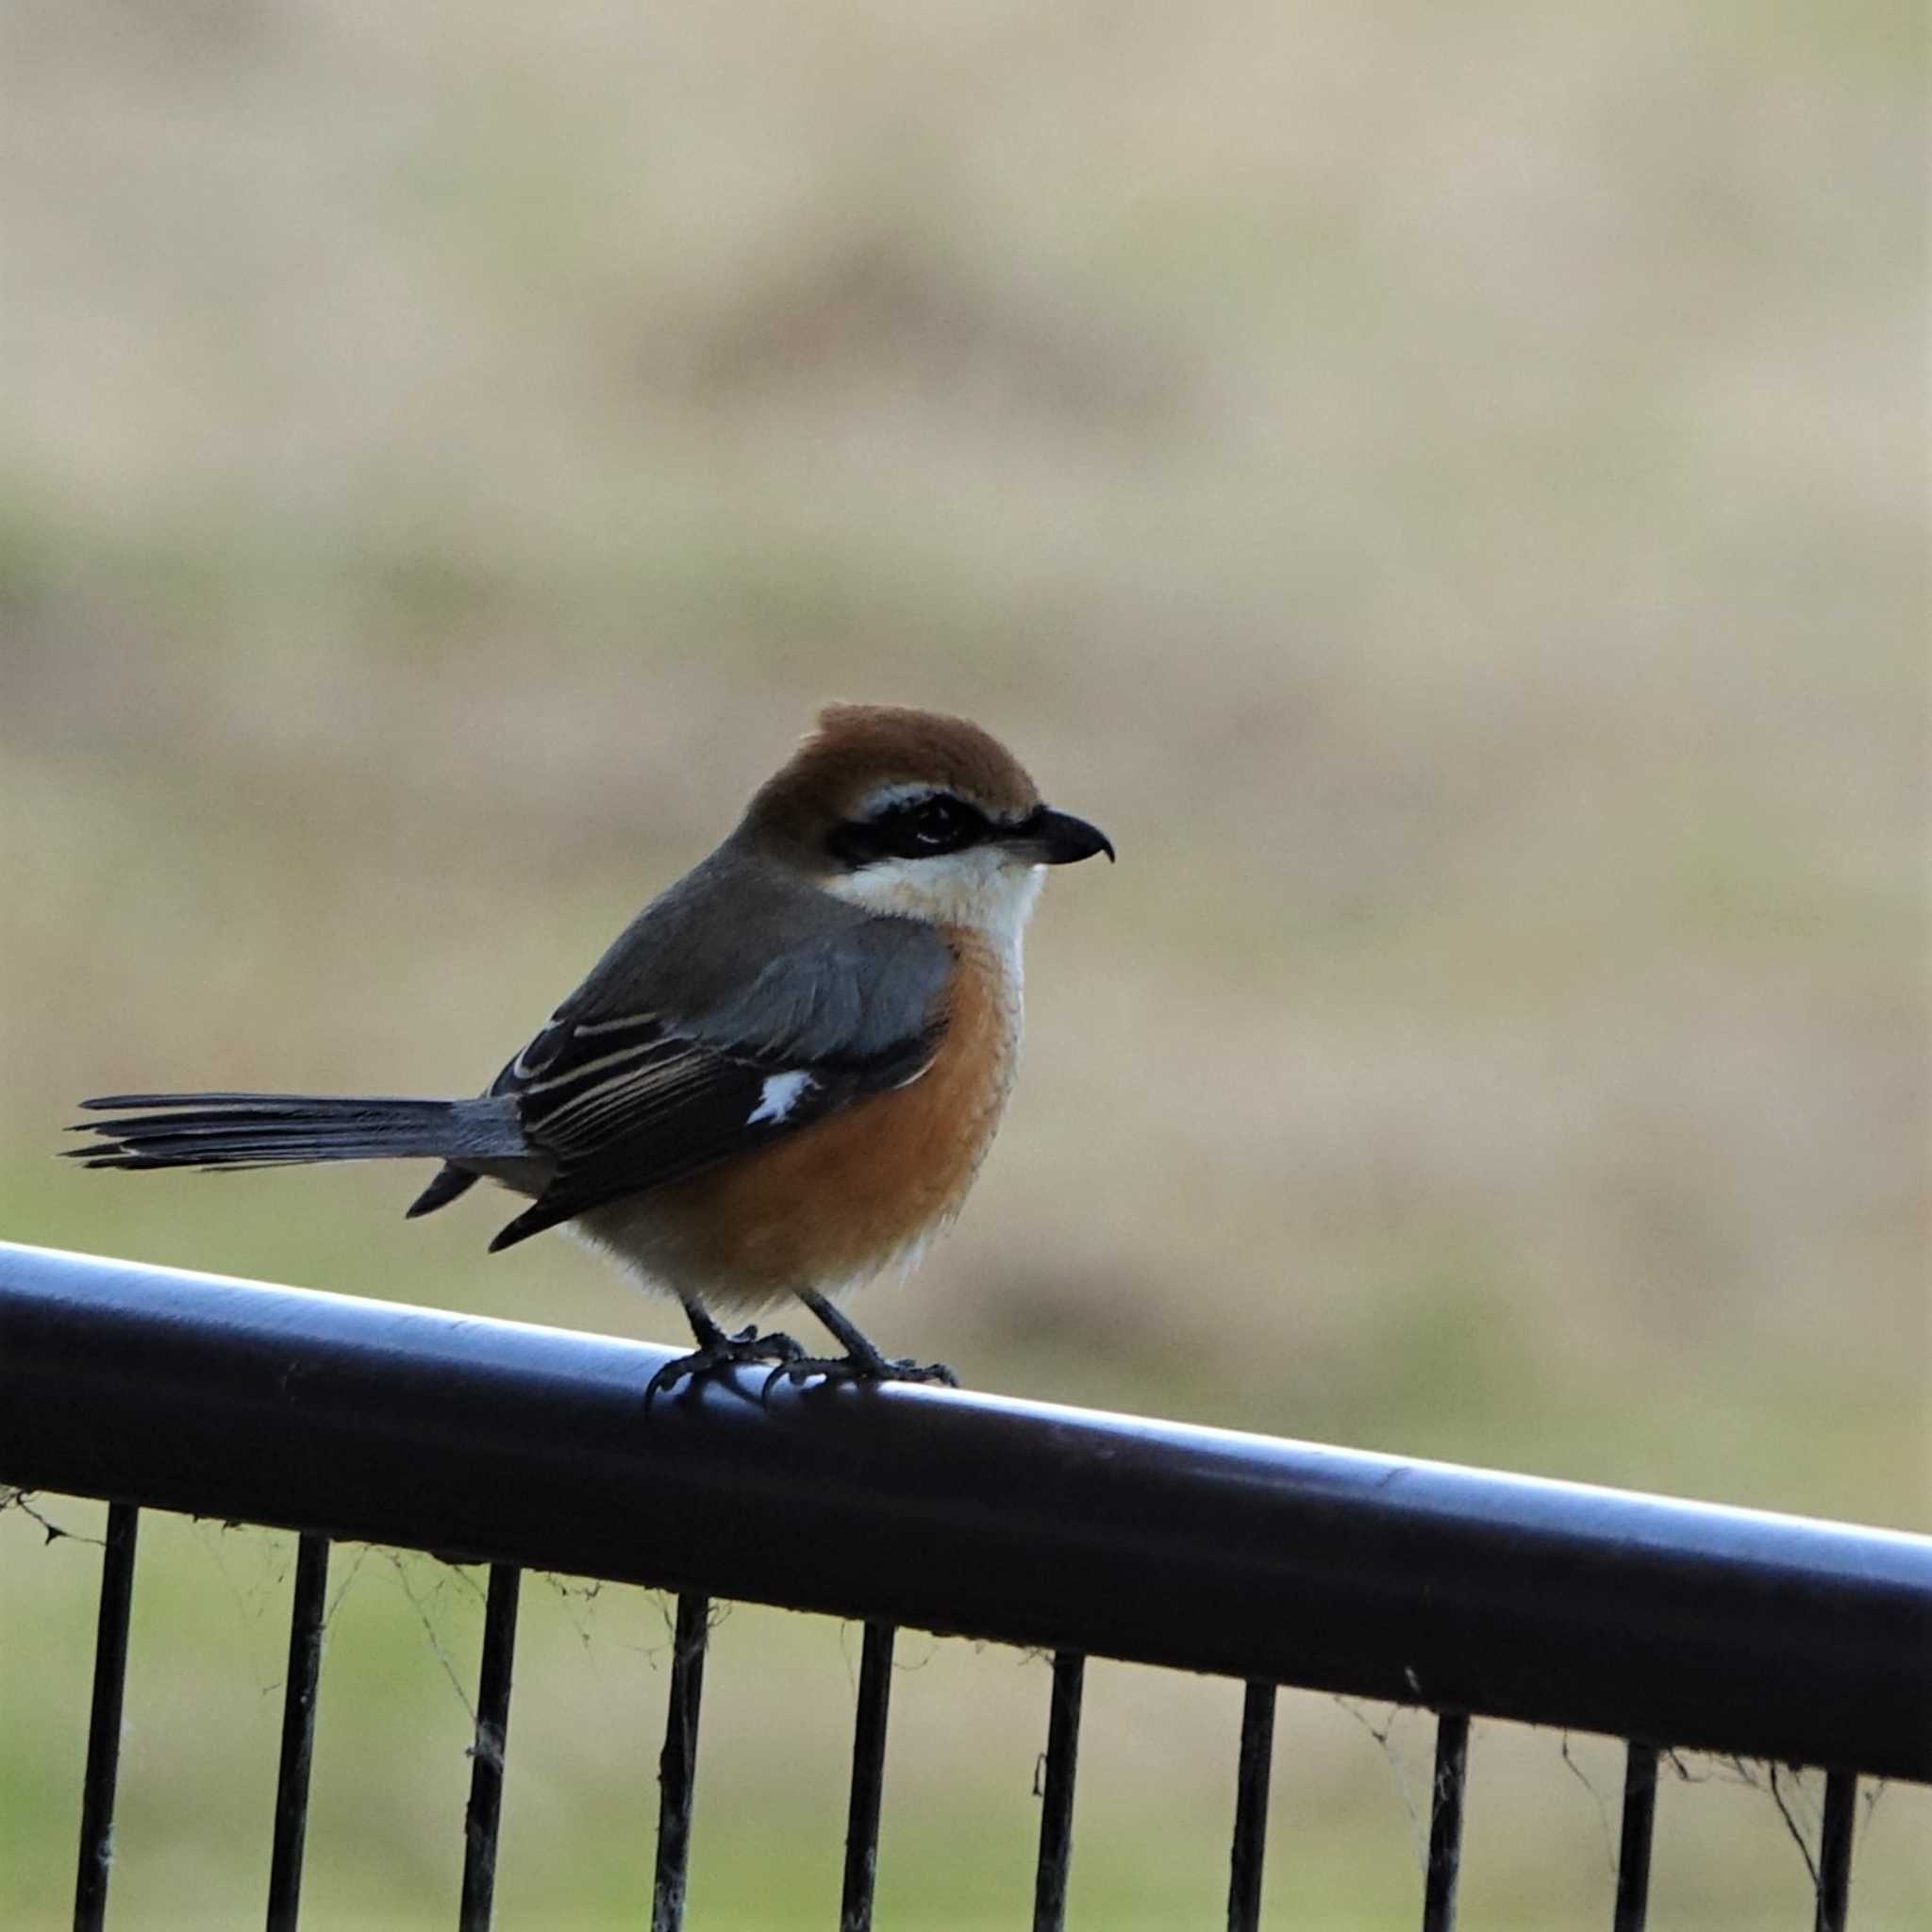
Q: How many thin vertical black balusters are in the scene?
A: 10